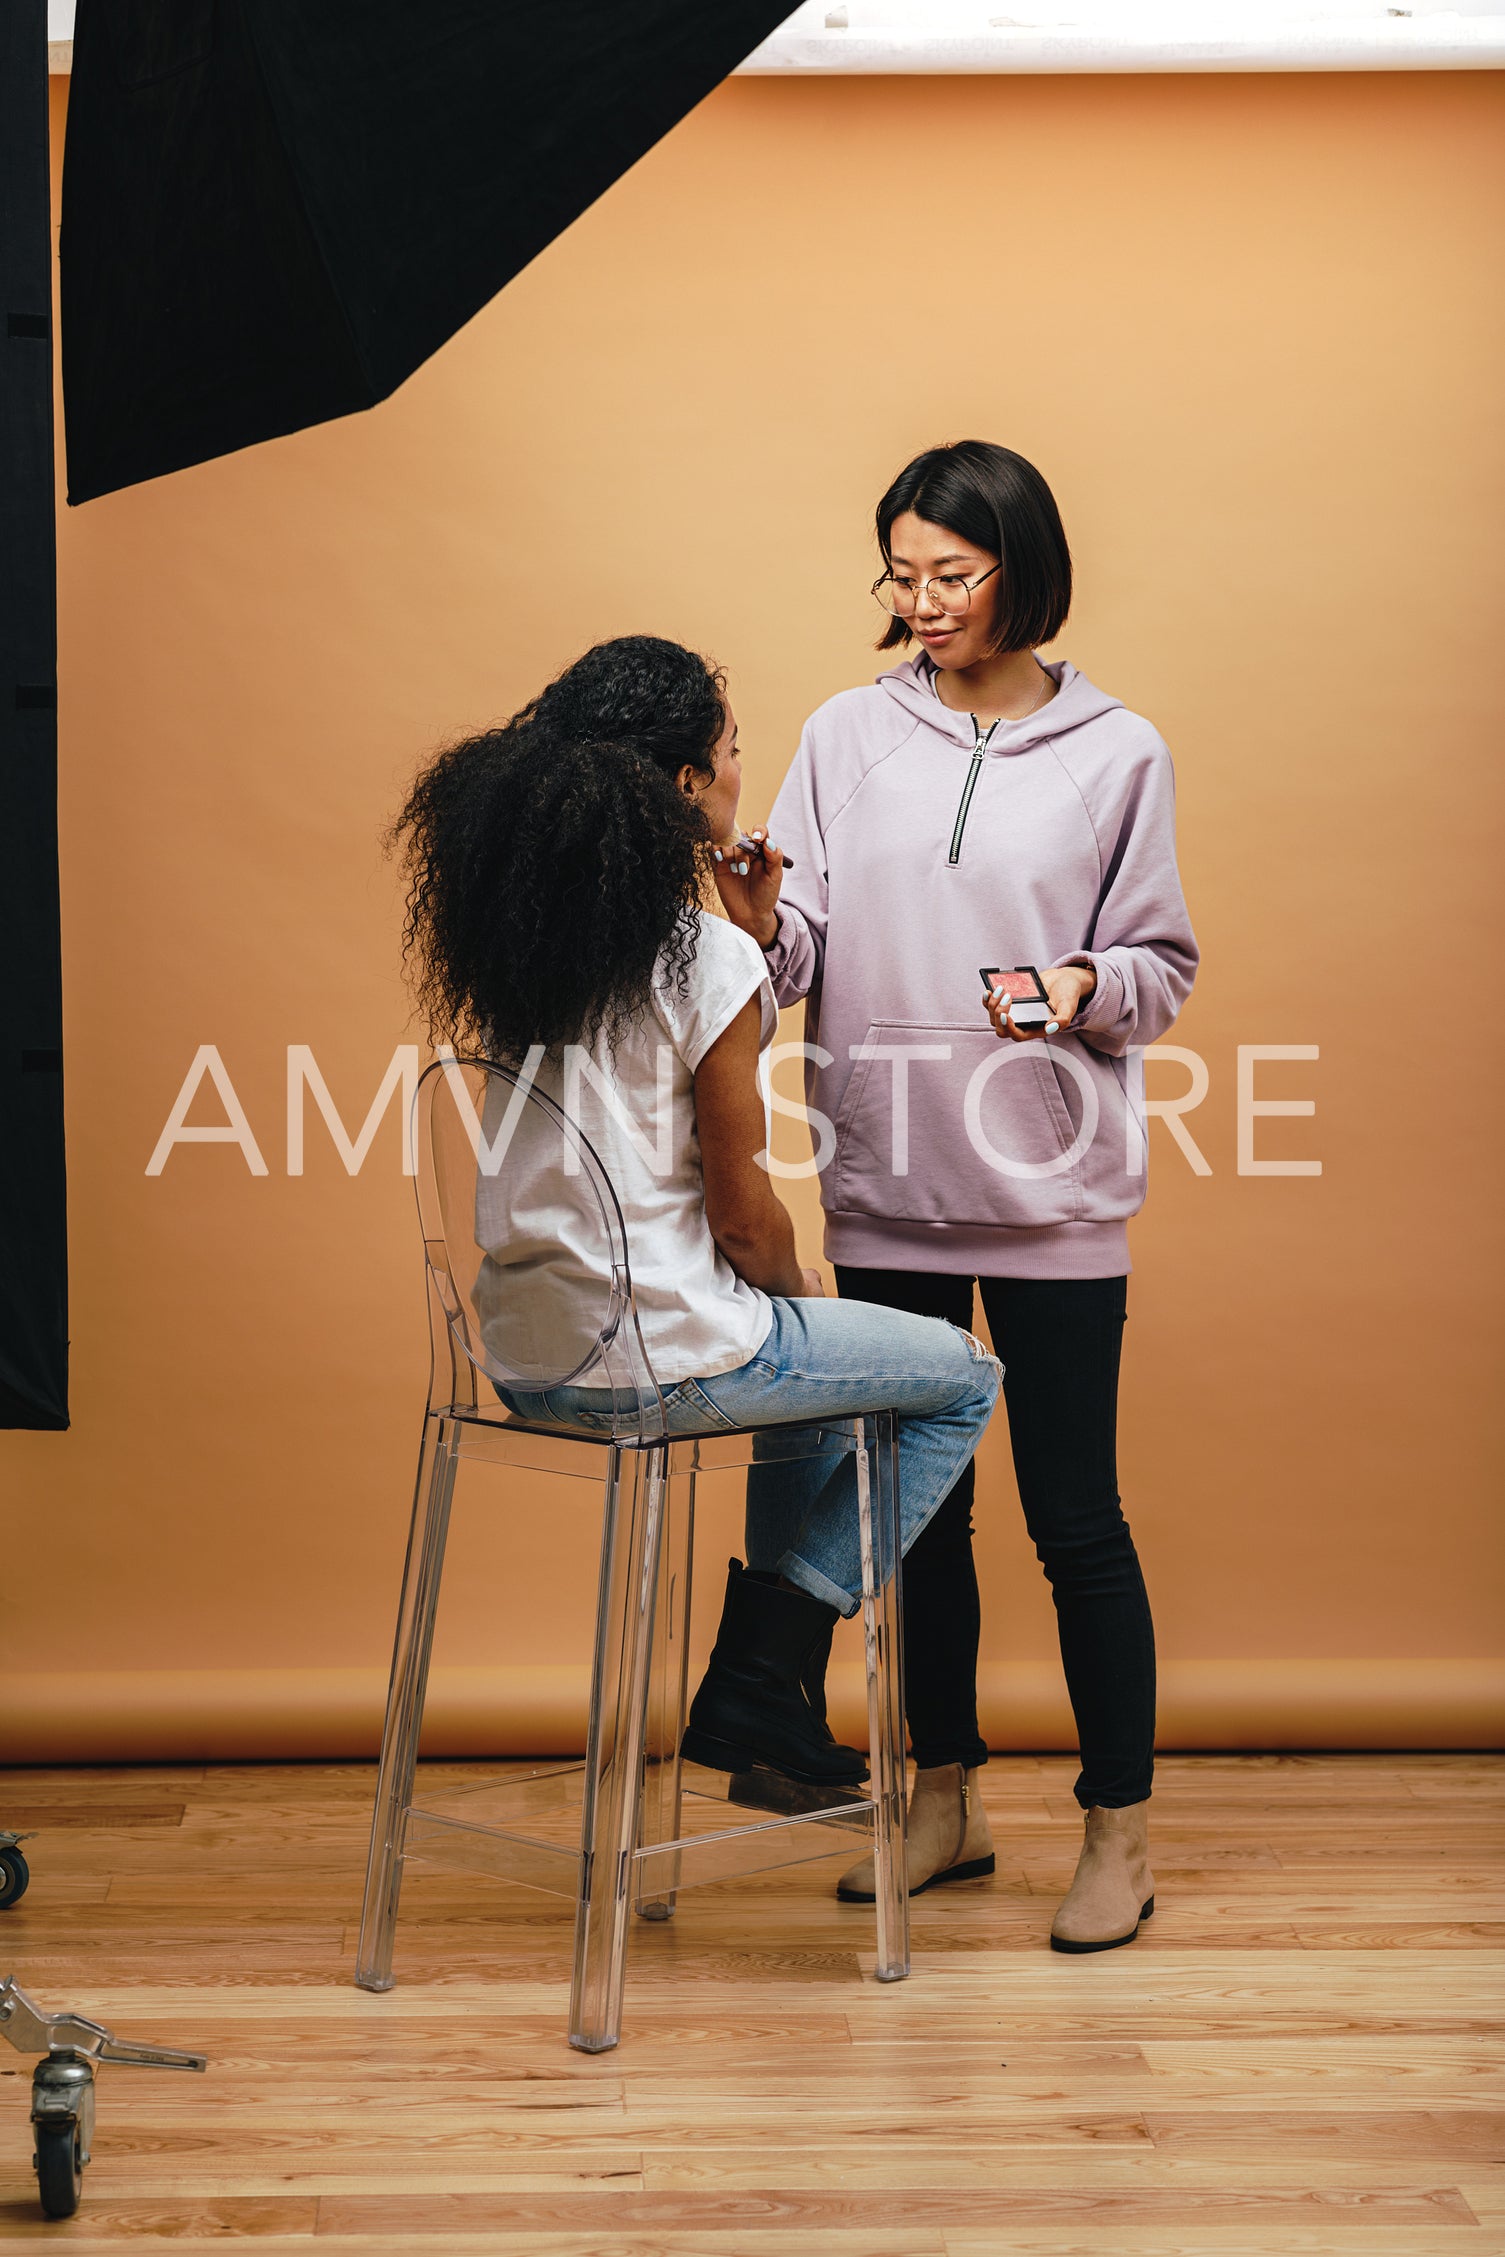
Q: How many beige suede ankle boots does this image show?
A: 2